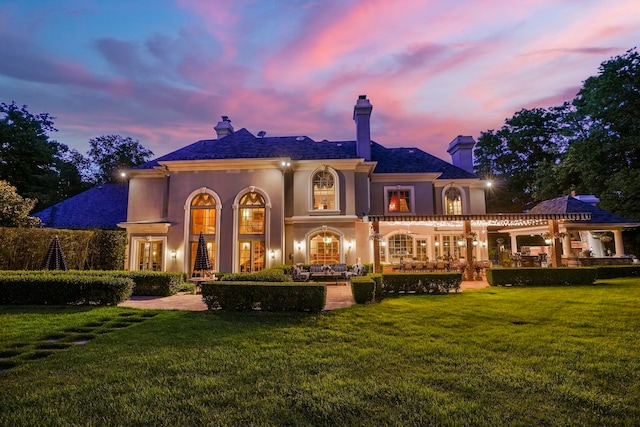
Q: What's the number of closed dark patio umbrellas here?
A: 2